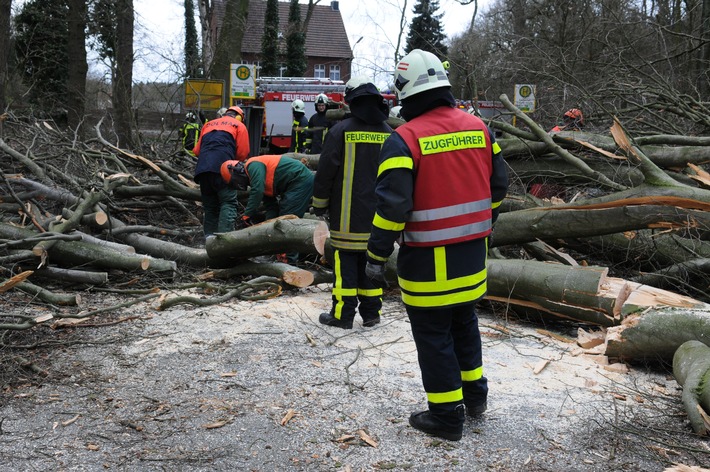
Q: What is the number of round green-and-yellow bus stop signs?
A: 2